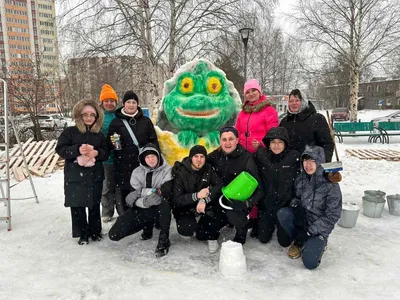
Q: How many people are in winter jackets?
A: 10